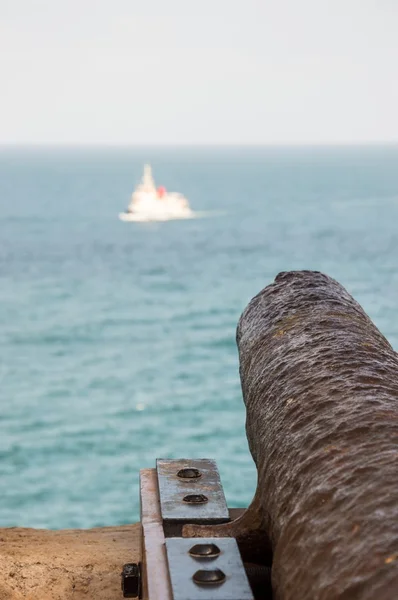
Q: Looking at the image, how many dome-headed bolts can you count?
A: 4